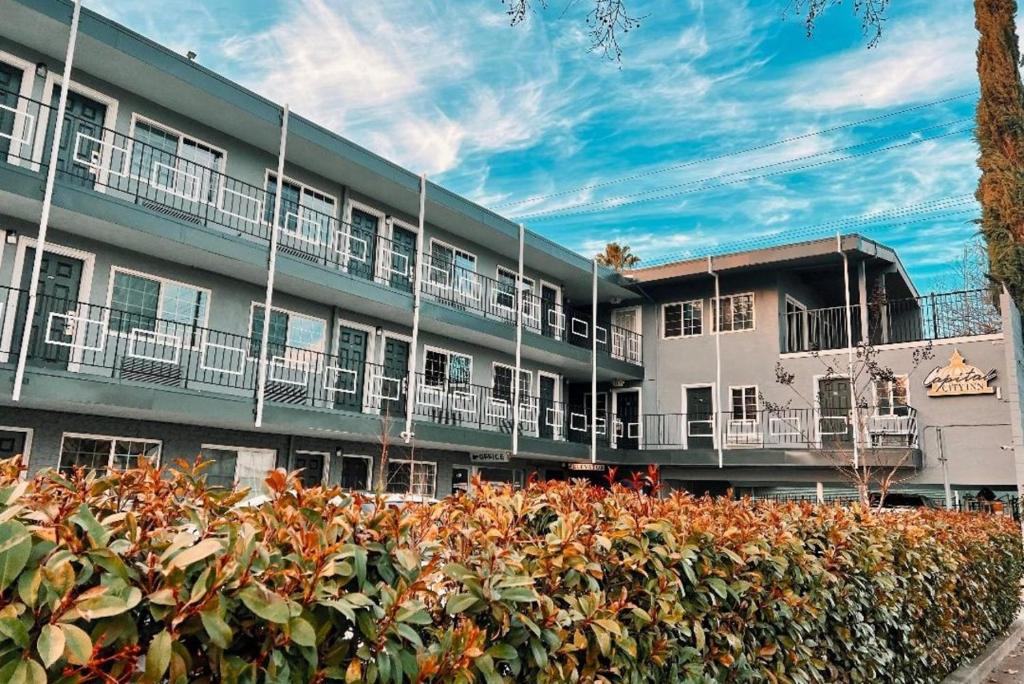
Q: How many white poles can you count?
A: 7